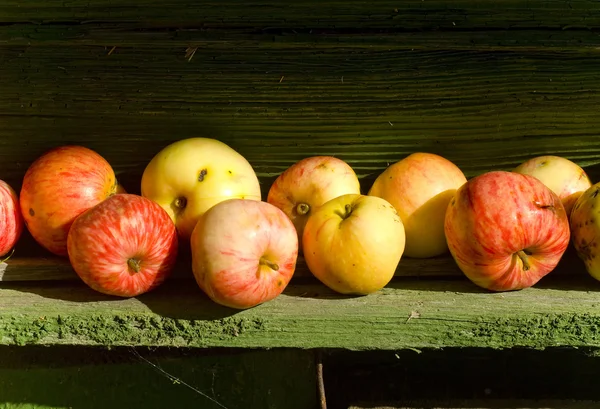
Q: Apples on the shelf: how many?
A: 11